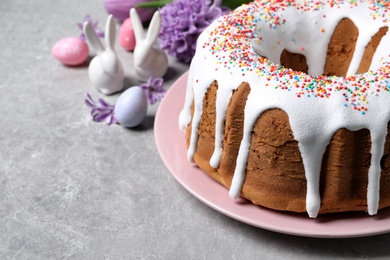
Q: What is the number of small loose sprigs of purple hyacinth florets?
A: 3